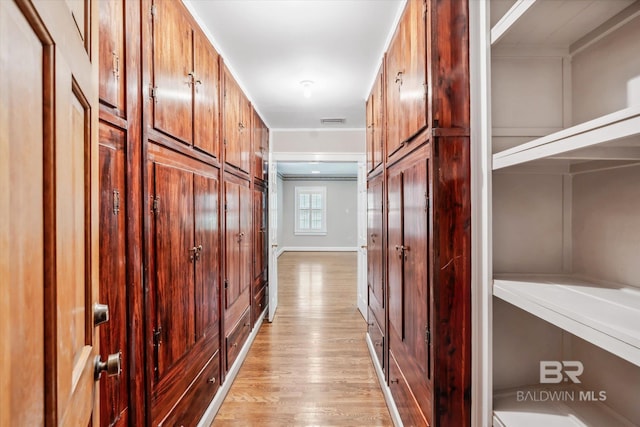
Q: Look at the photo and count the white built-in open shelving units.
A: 1